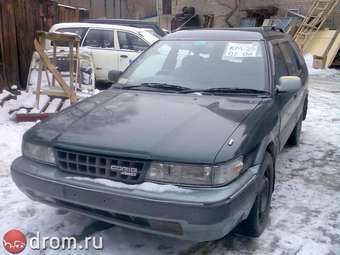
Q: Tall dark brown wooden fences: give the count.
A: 1